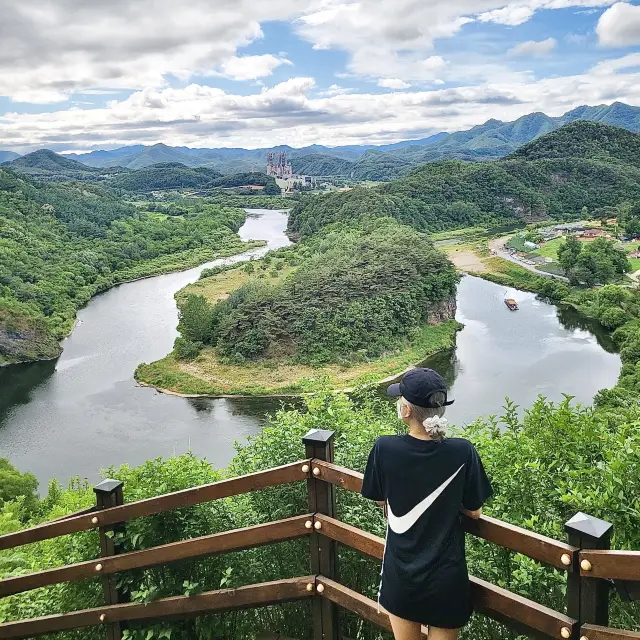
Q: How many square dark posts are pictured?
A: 3